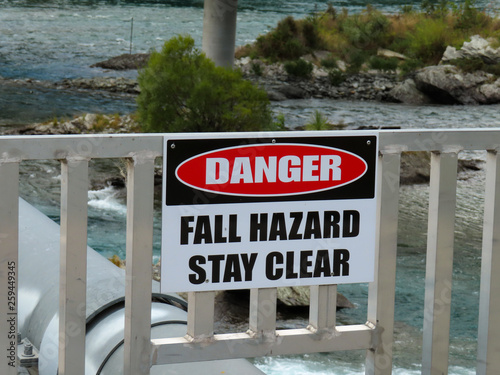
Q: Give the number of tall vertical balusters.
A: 6